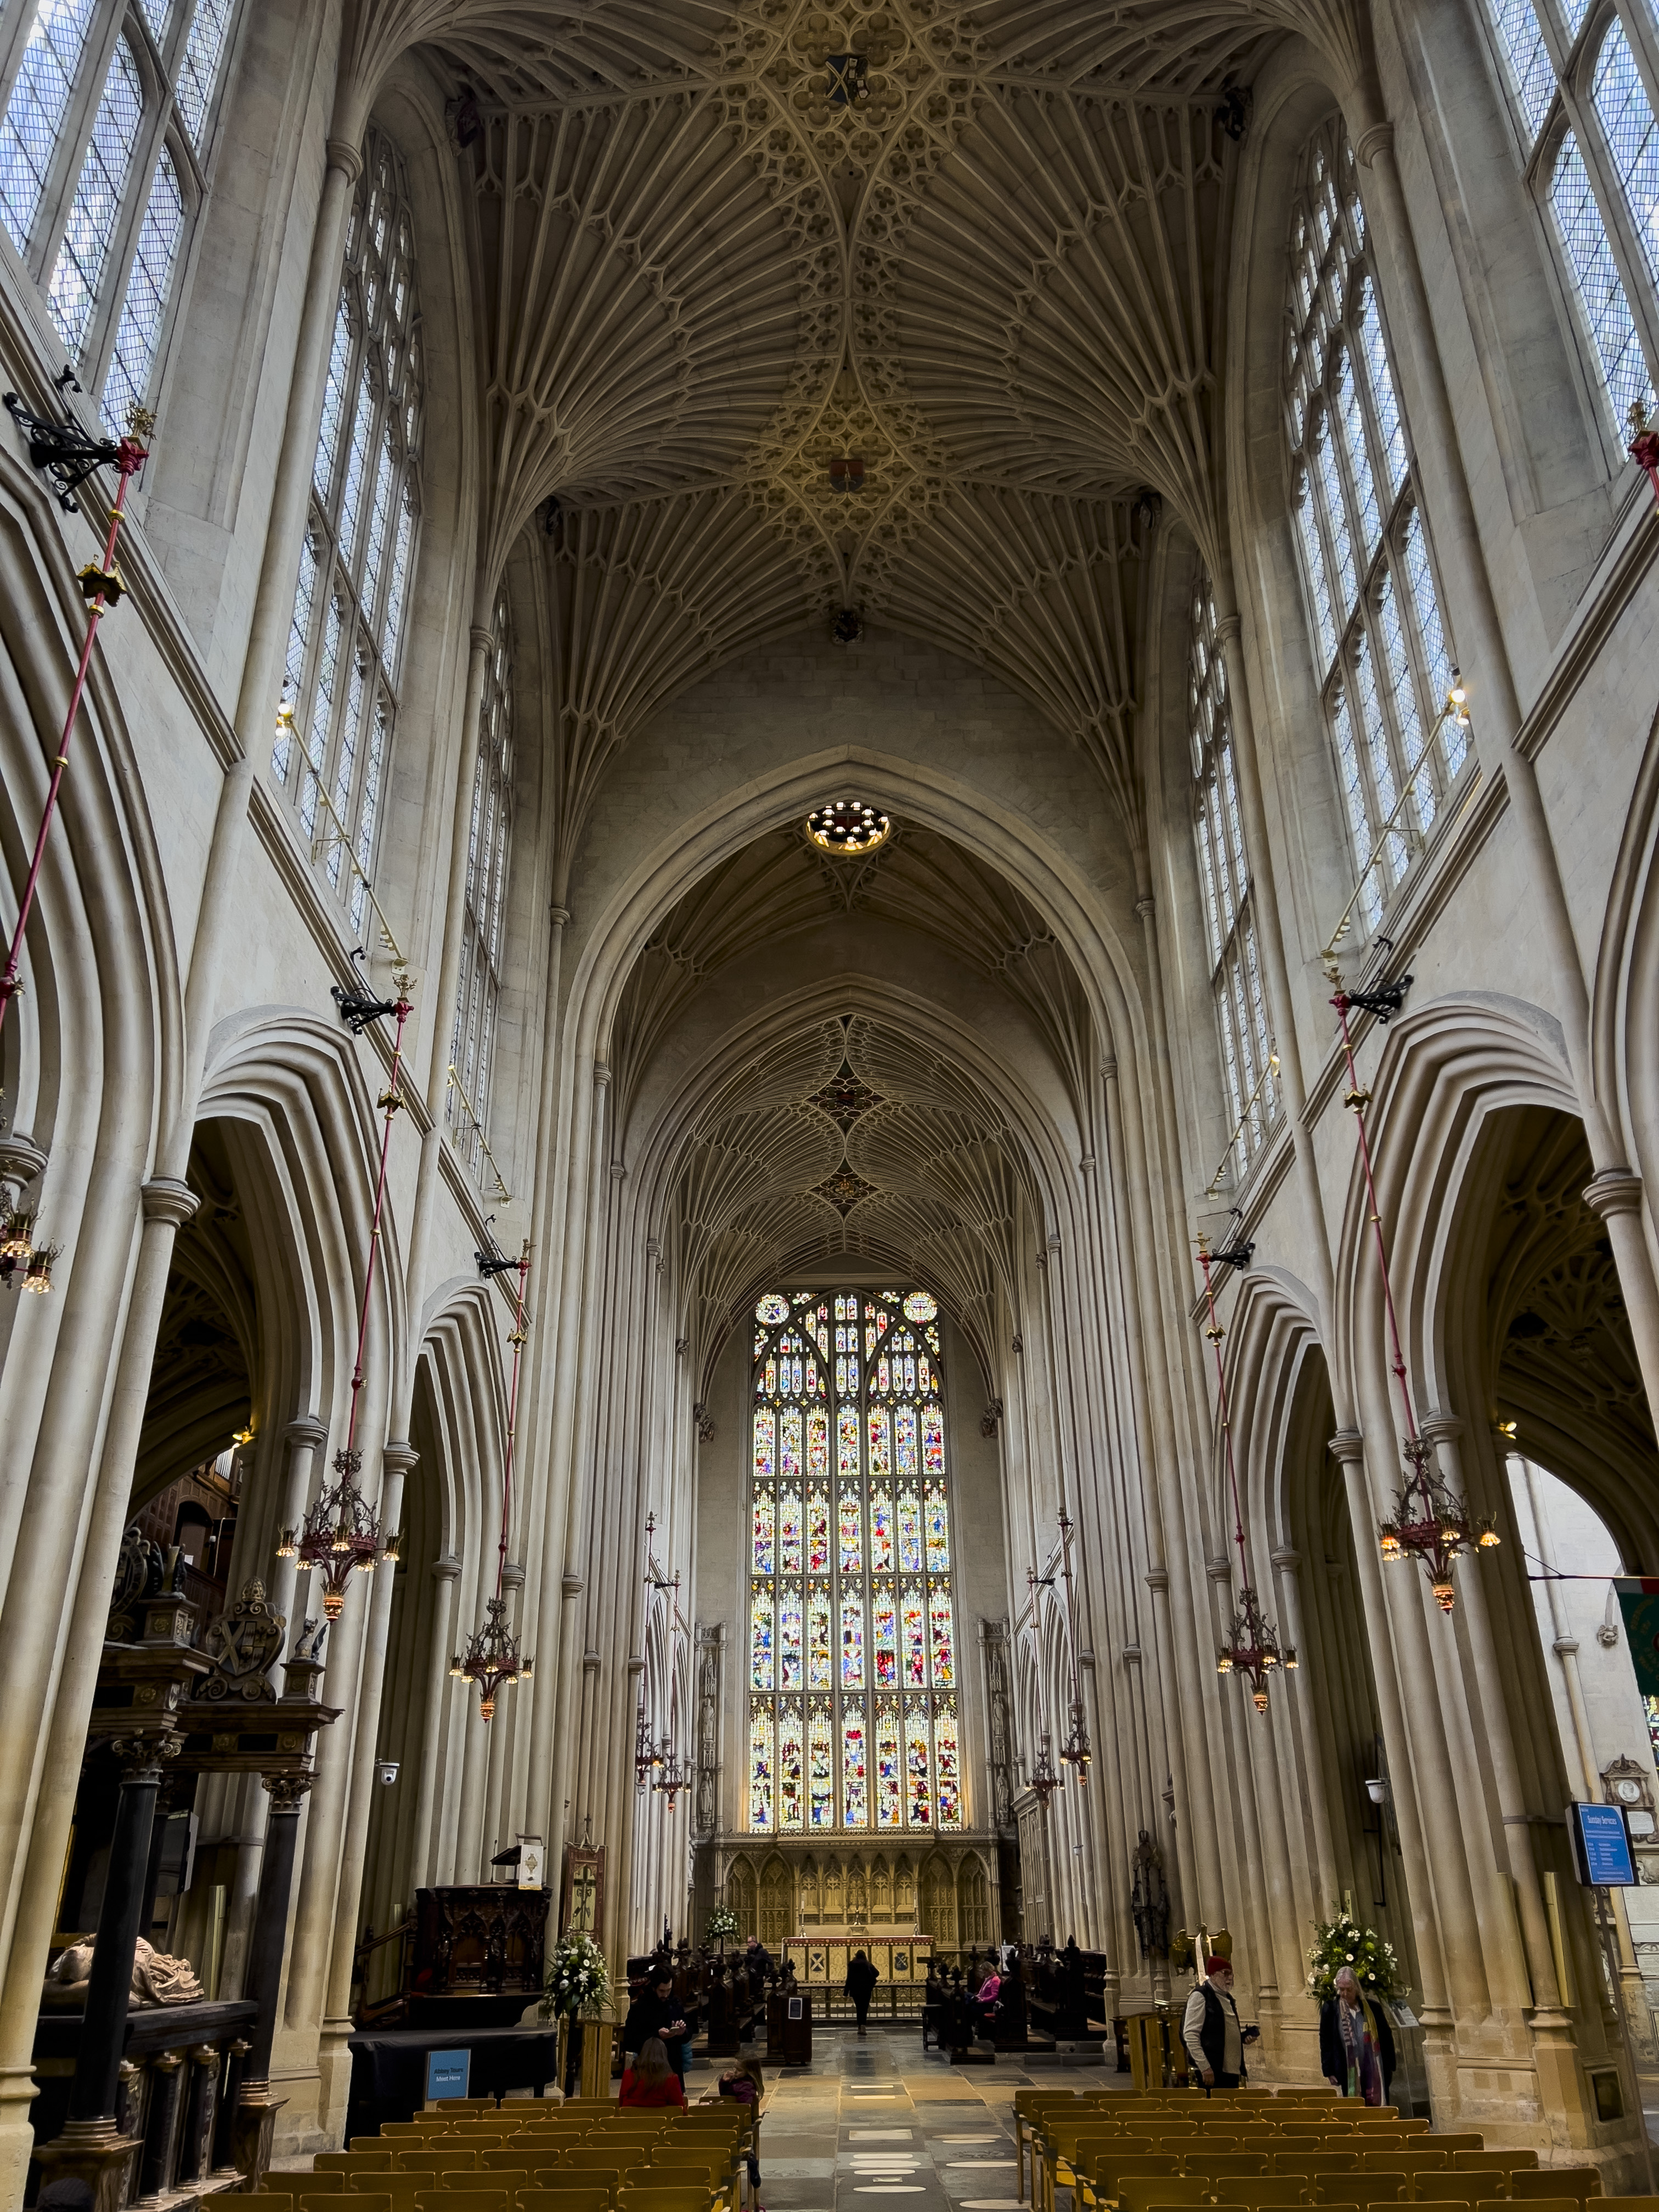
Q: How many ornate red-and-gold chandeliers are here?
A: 9